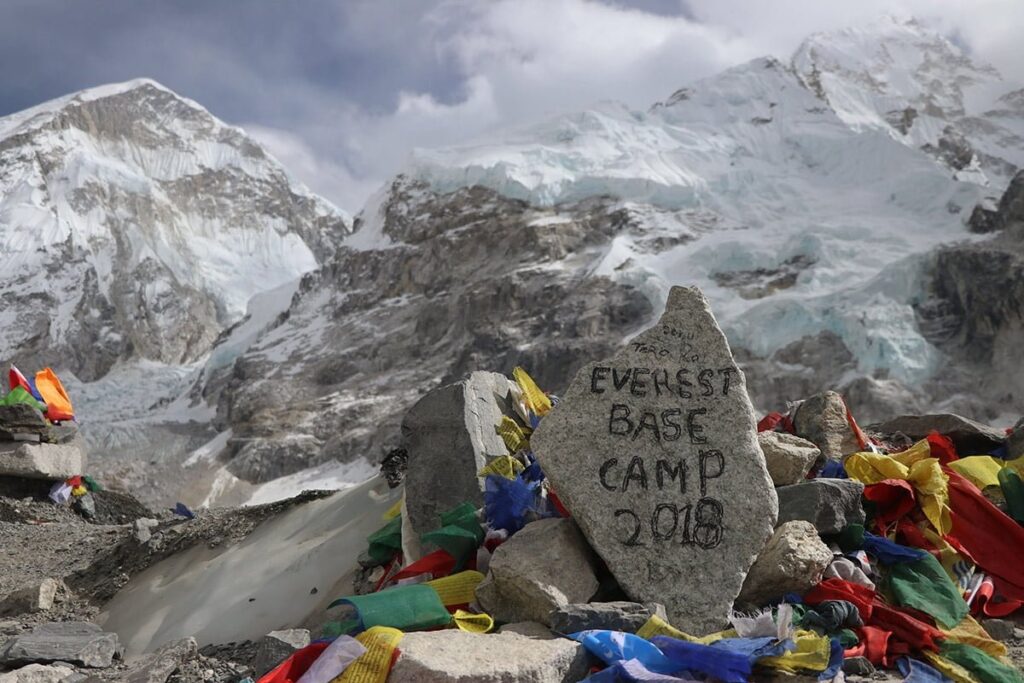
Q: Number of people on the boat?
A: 0